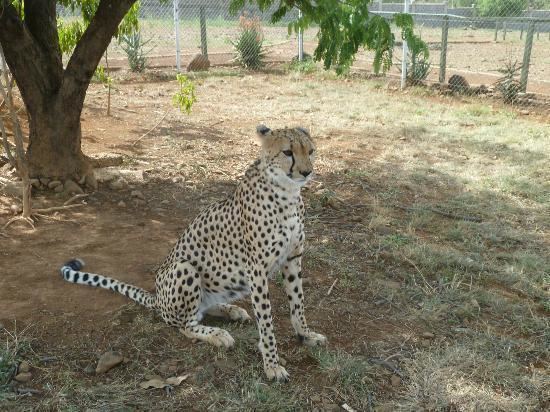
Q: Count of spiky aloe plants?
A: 4